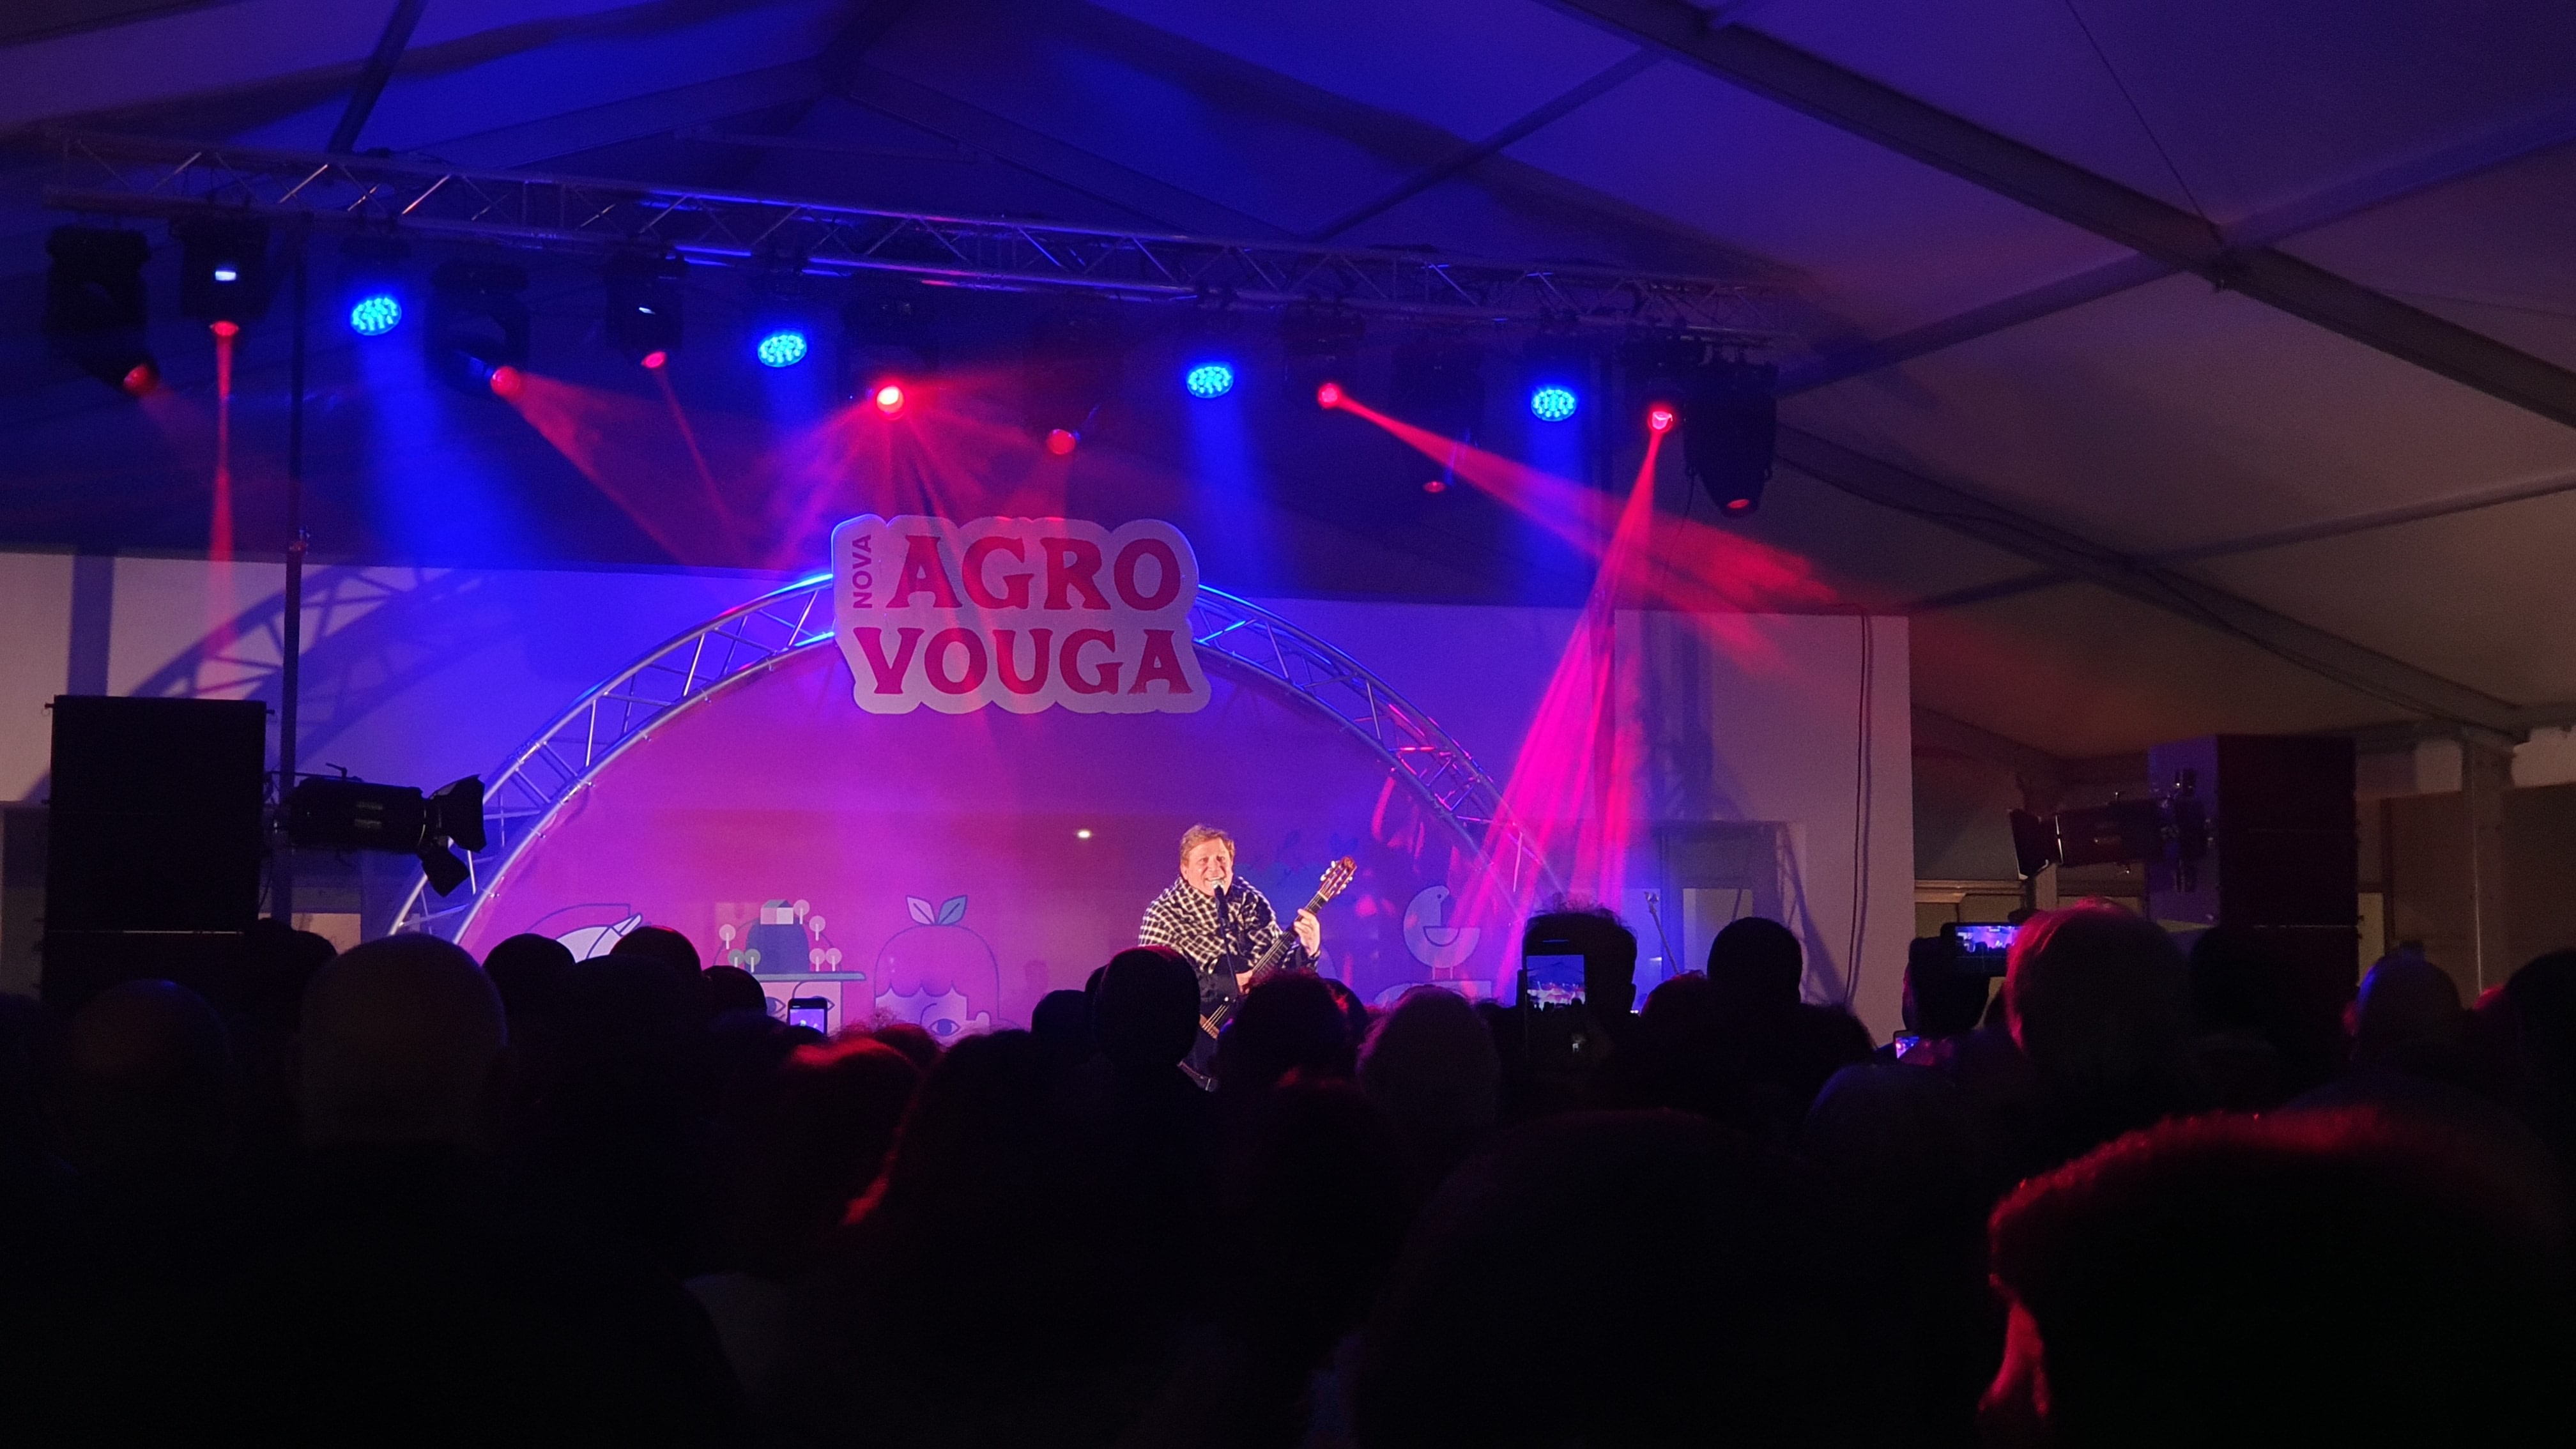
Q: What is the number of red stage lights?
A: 10